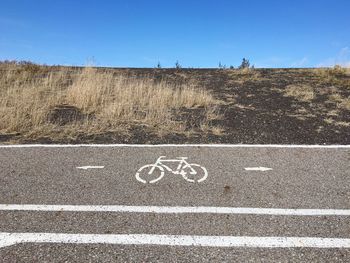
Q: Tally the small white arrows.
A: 2